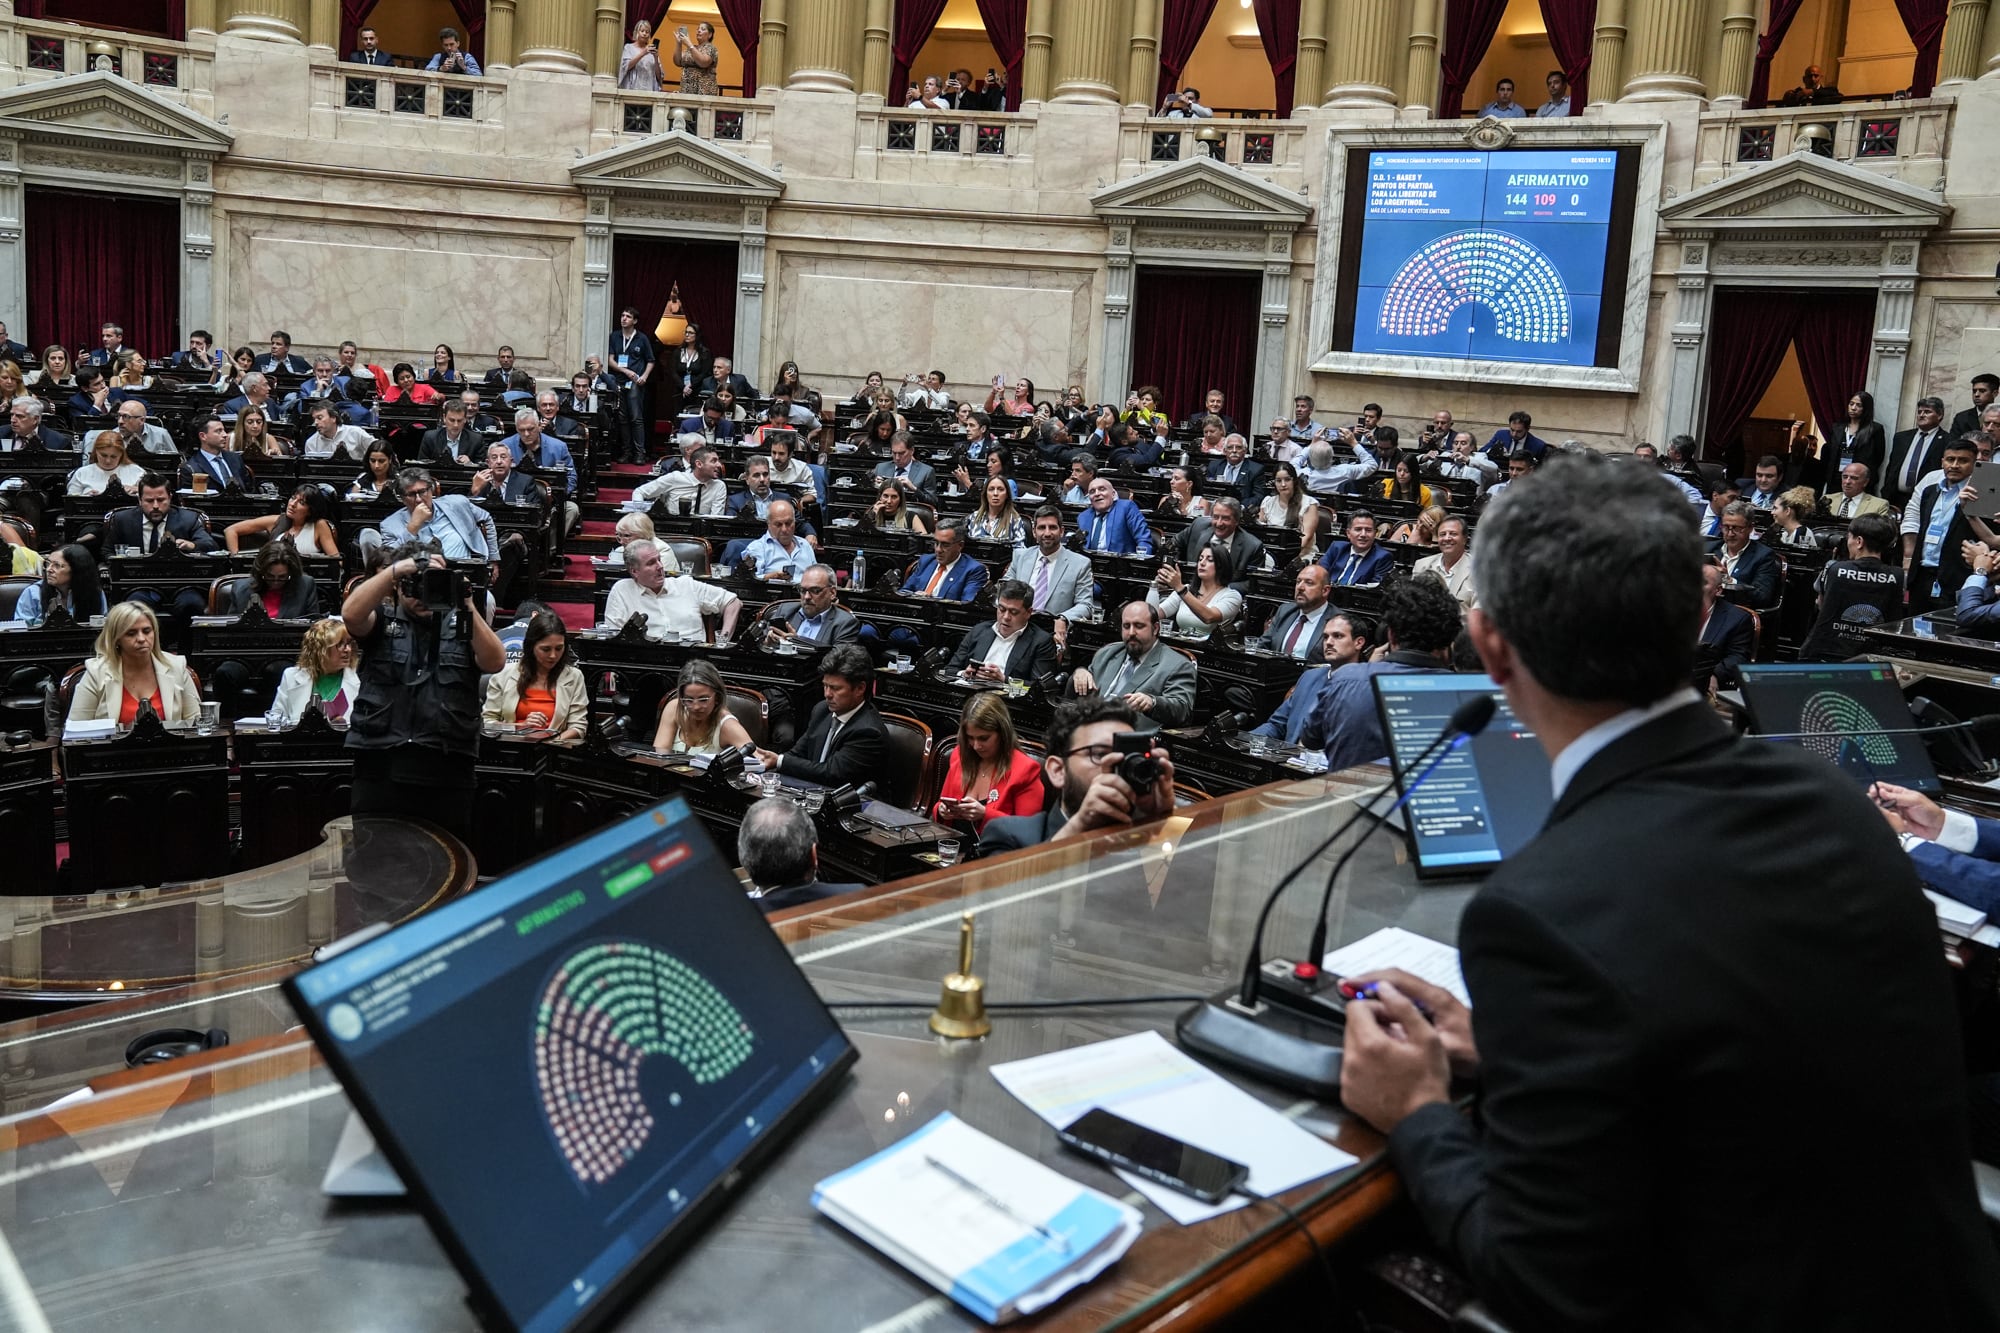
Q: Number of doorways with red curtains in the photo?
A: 4